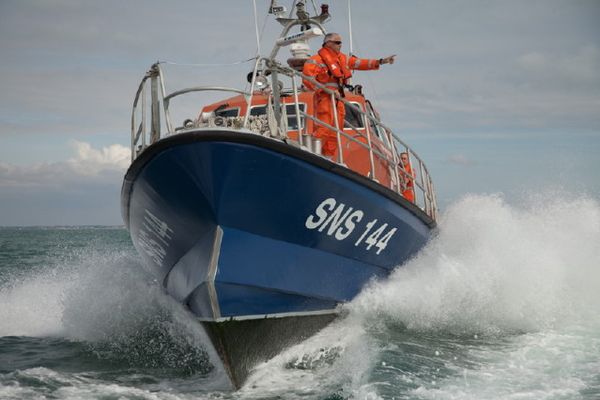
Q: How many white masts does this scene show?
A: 2